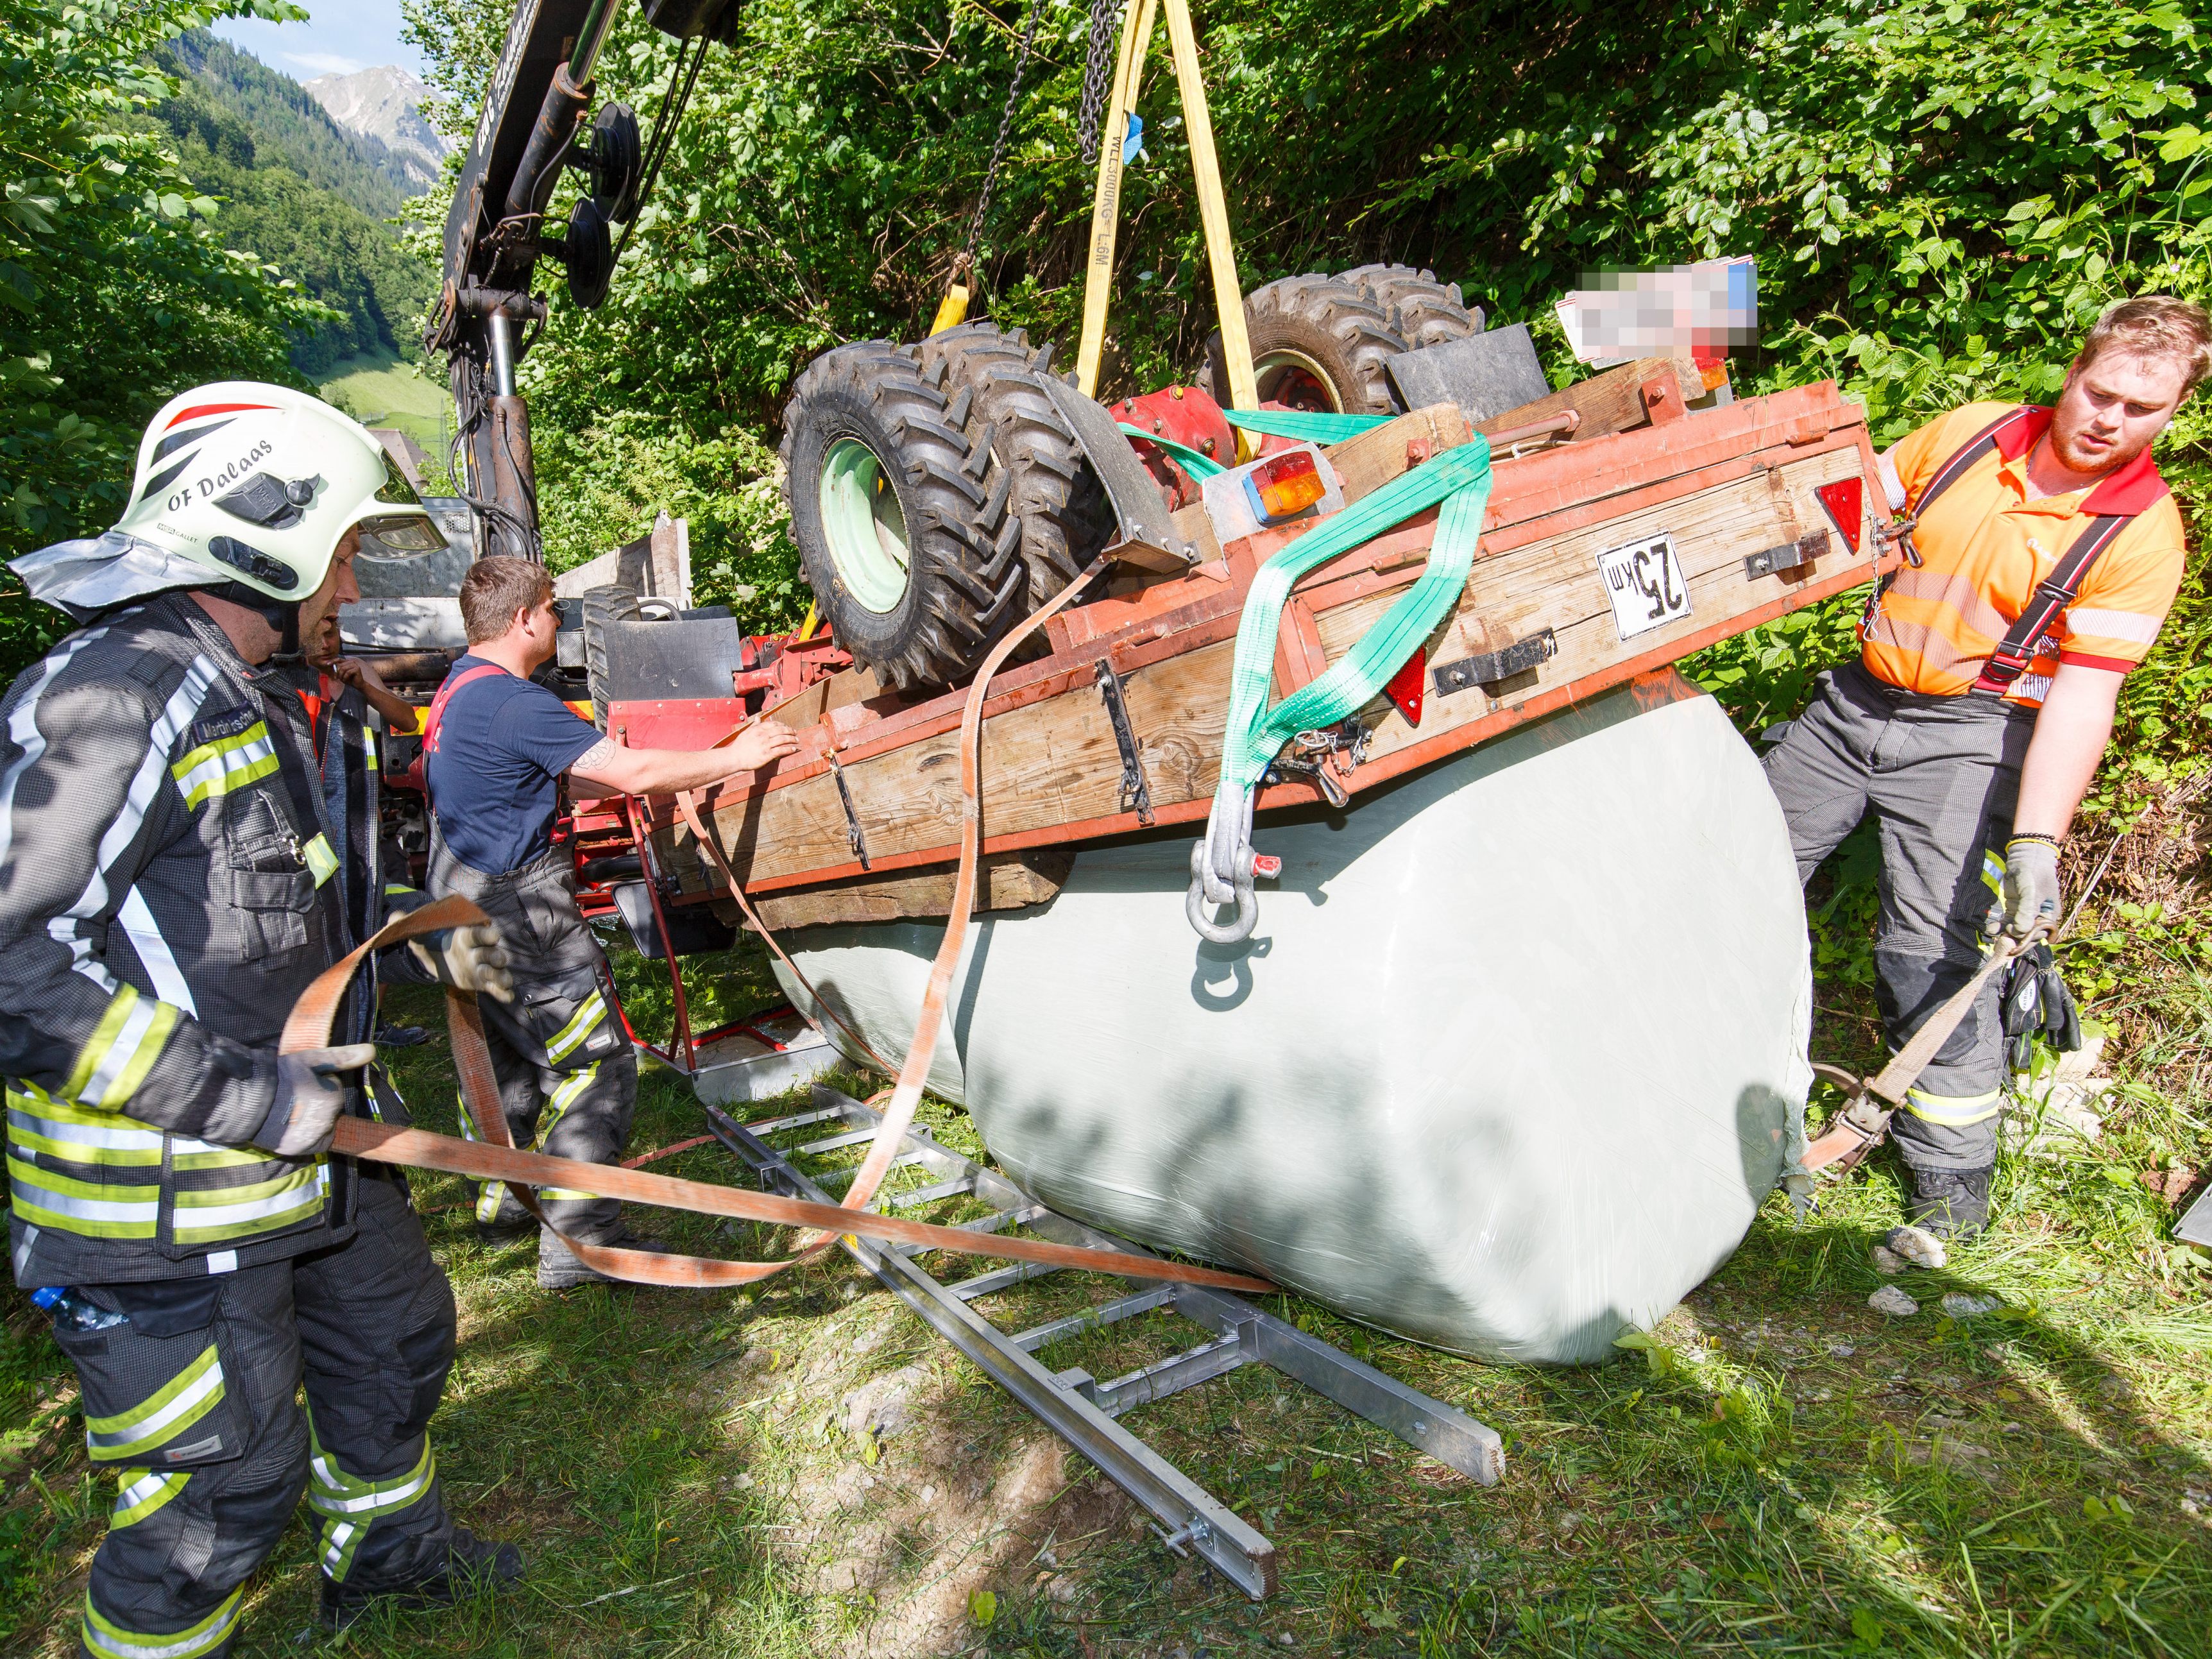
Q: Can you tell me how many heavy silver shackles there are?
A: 1